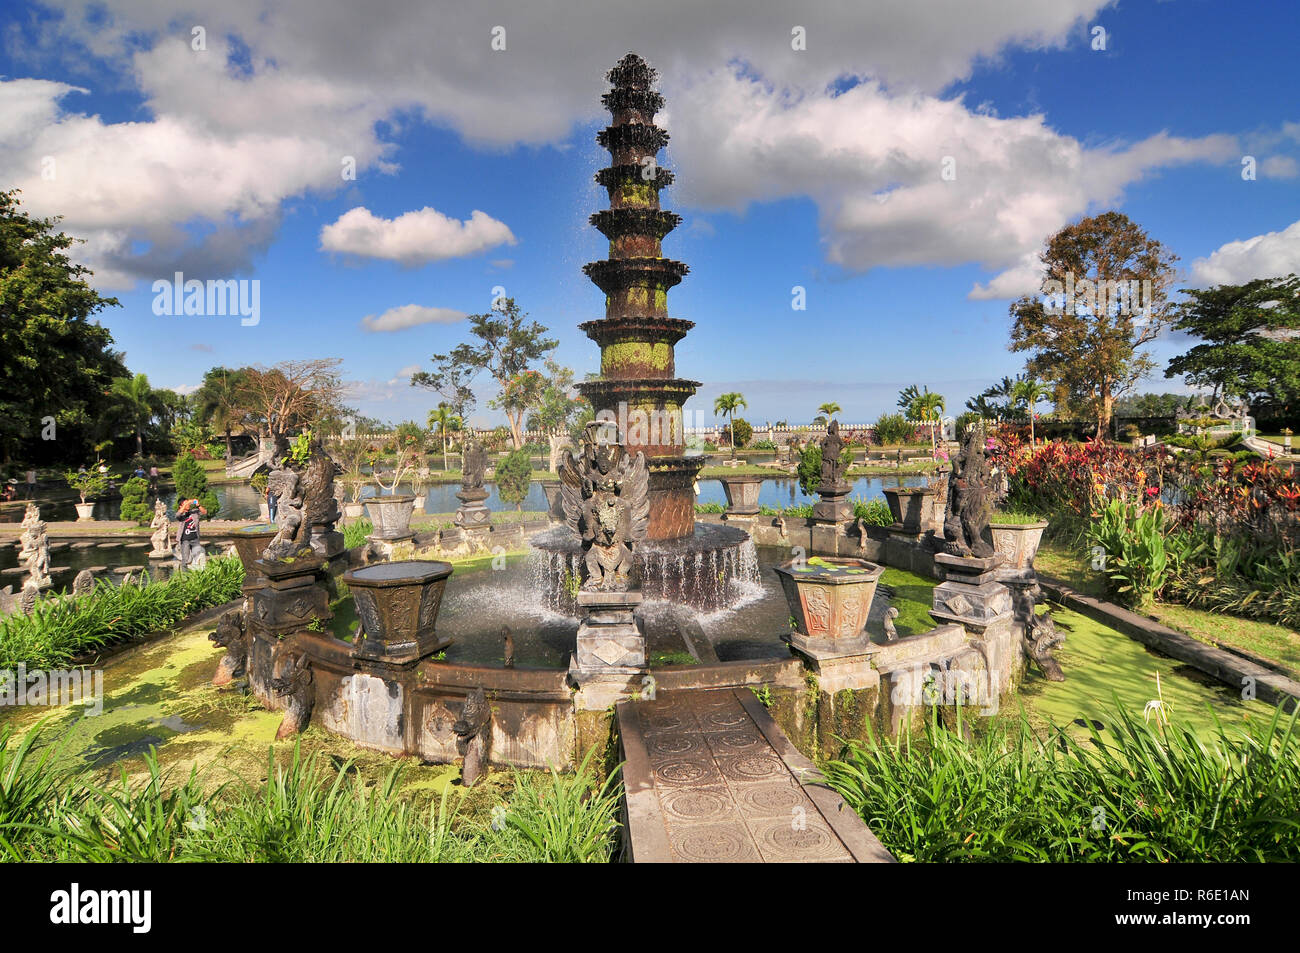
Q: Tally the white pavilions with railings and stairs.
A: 1